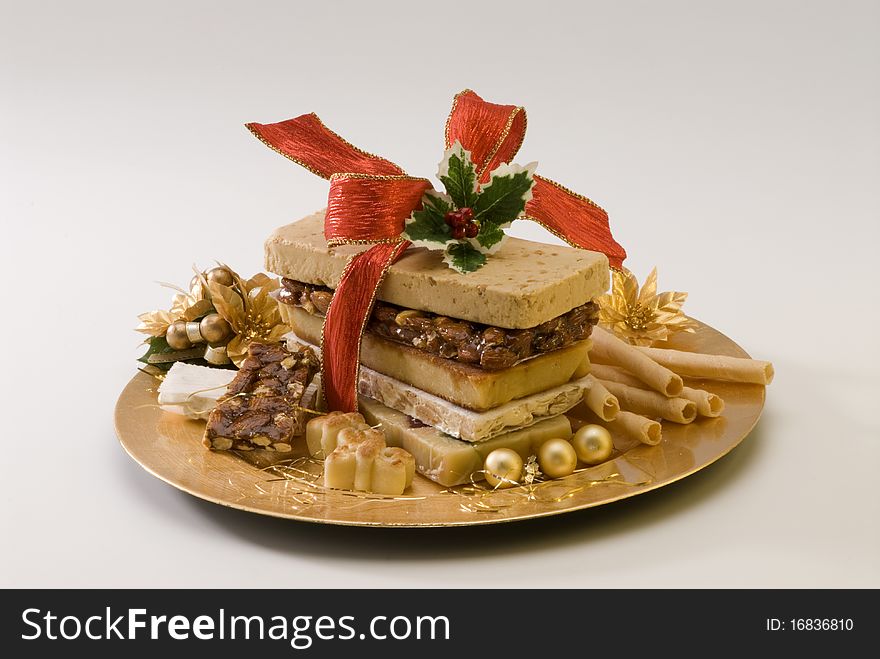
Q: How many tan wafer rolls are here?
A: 6